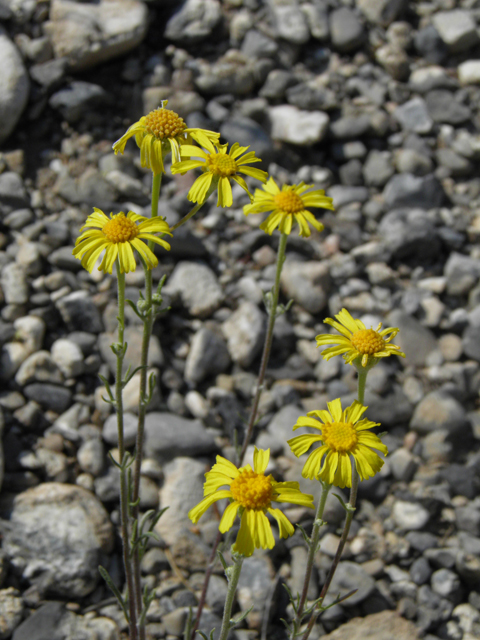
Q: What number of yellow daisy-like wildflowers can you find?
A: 7